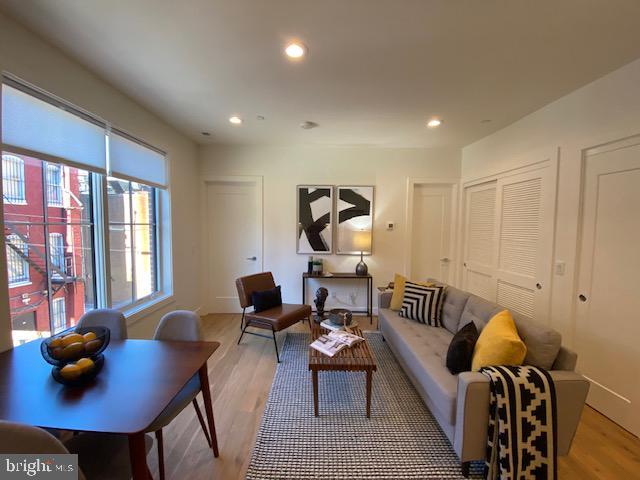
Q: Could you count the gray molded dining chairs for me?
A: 3